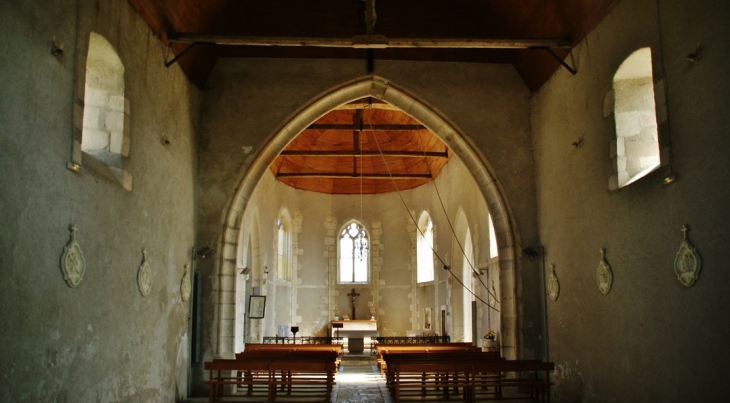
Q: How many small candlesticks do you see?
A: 2